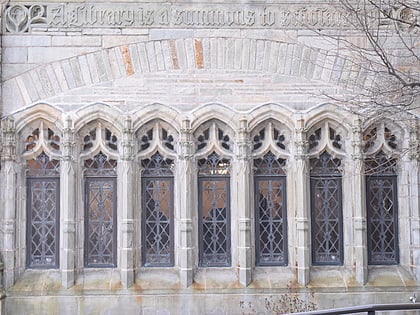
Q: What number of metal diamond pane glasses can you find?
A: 7